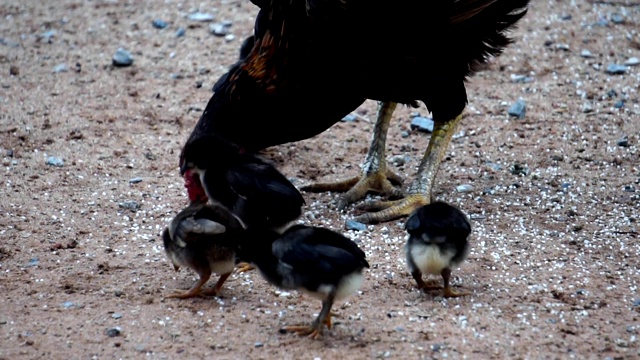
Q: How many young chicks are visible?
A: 4